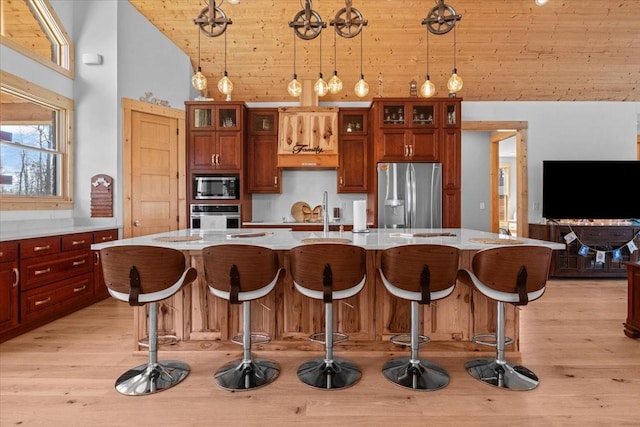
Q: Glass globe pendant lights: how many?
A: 8